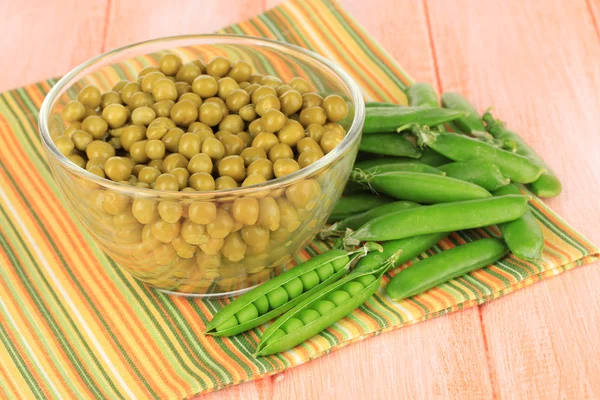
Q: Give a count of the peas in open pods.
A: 15